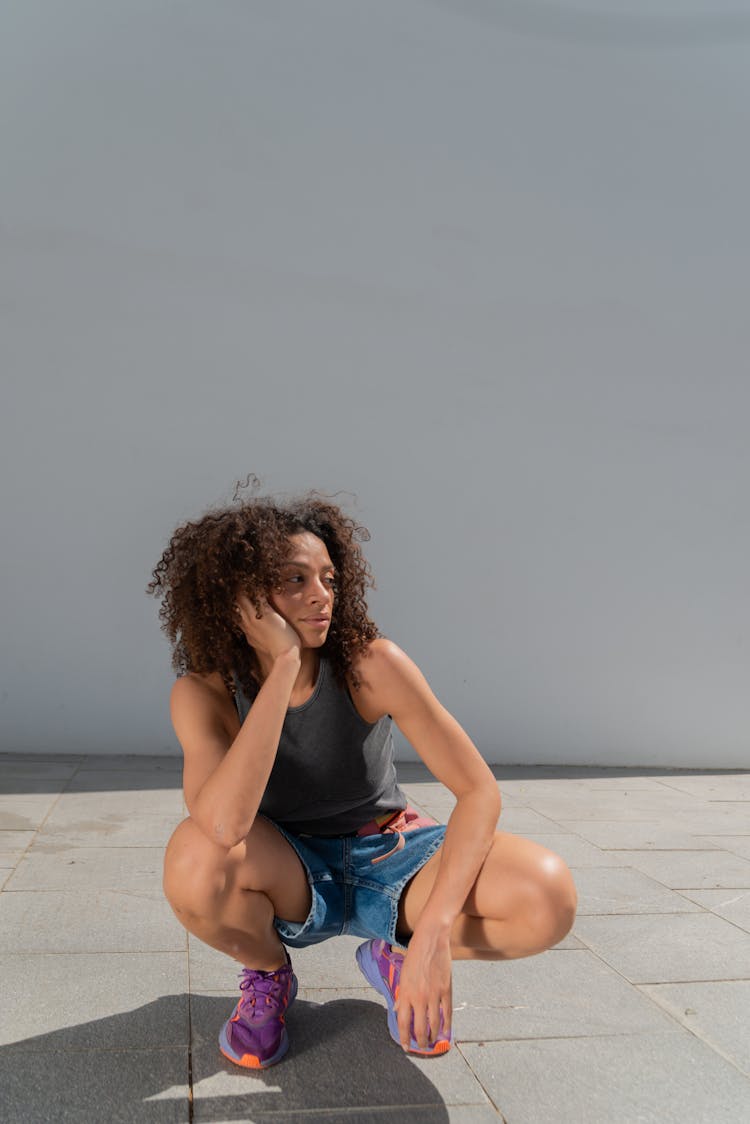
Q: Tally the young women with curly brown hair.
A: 1